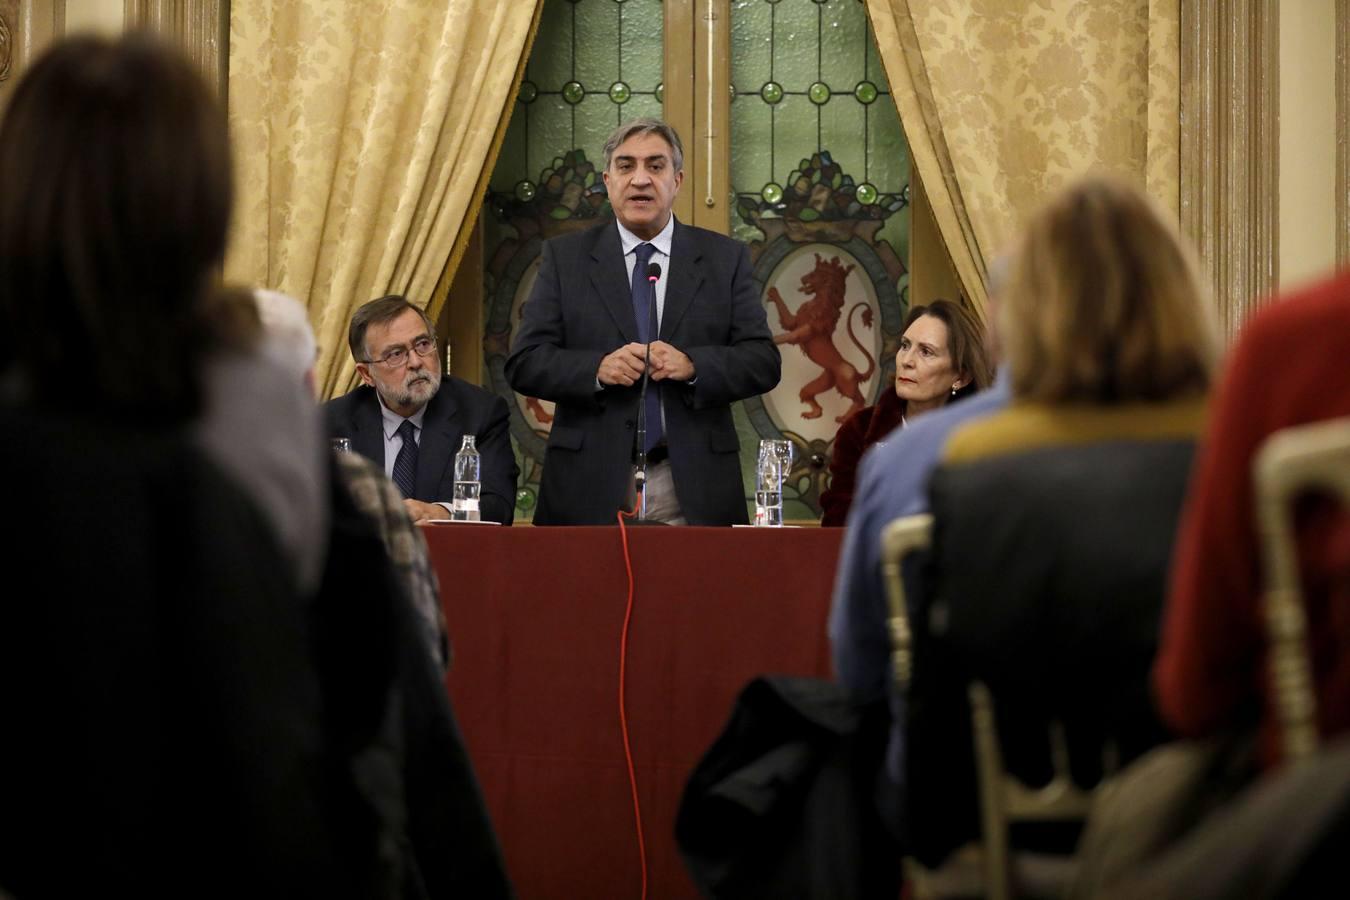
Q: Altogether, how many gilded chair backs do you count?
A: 3